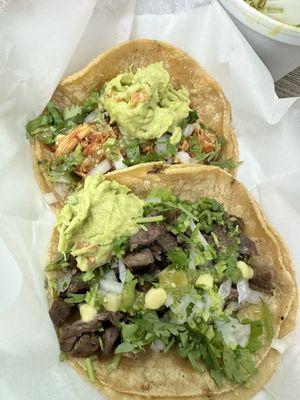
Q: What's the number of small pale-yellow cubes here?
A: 4